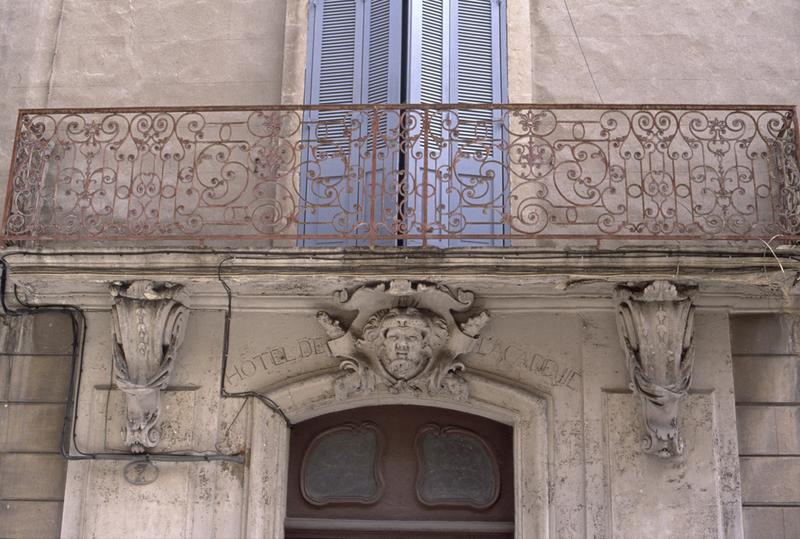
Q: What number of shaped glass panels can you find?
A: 2